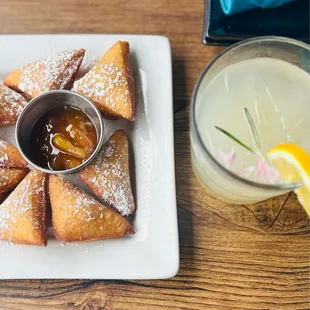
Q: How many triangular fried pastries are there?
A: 8